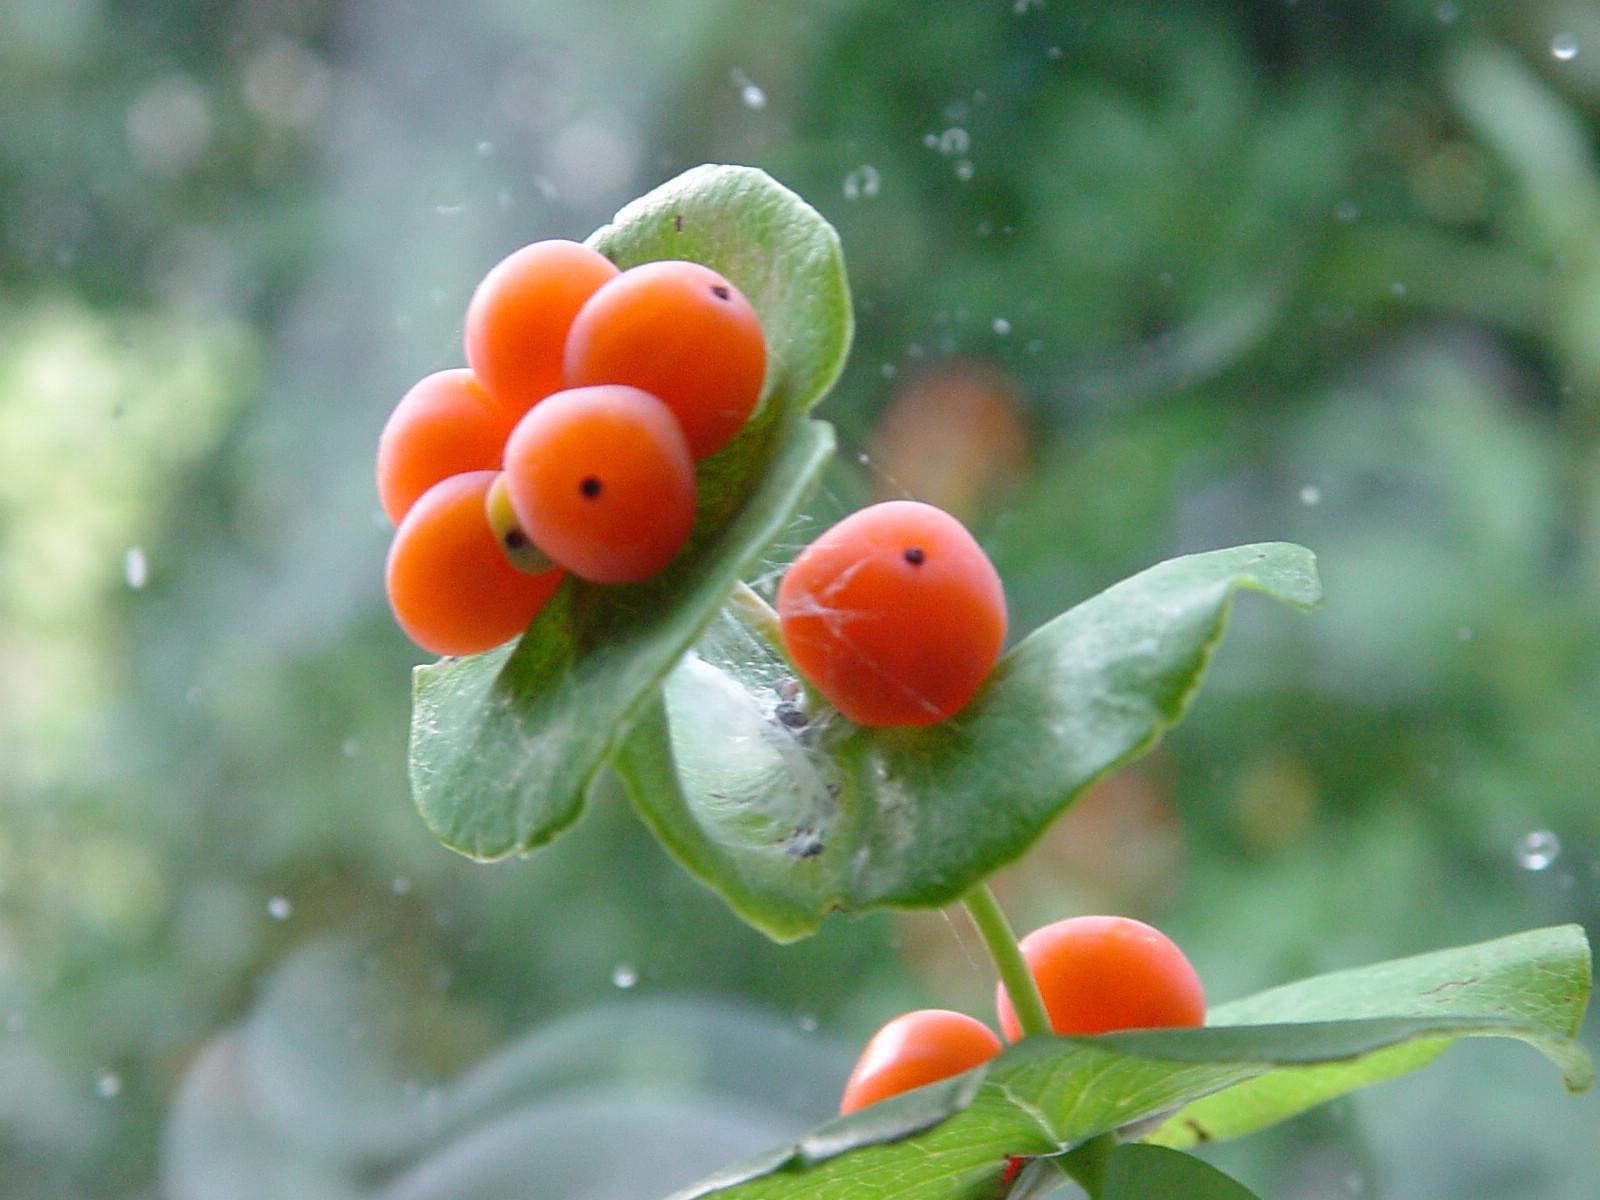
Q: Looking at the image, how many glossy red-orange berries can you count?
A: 8